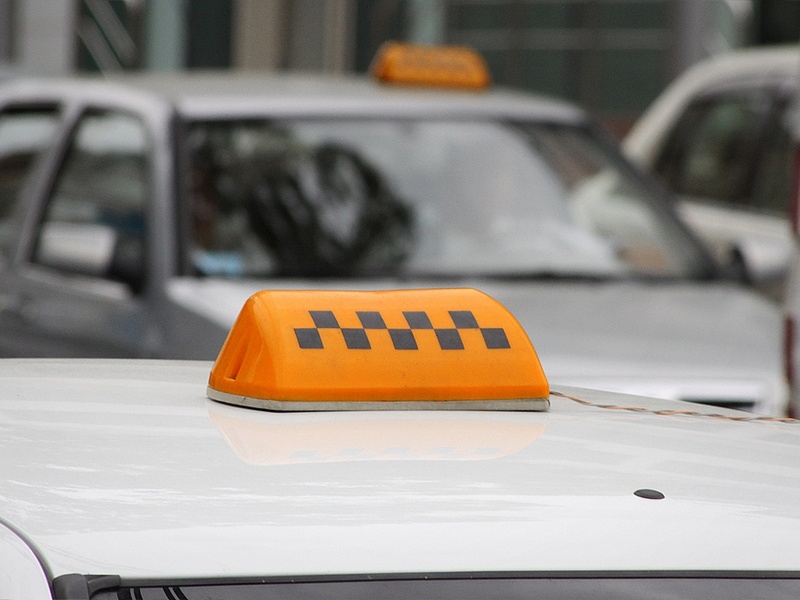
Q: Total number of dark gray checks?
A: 9